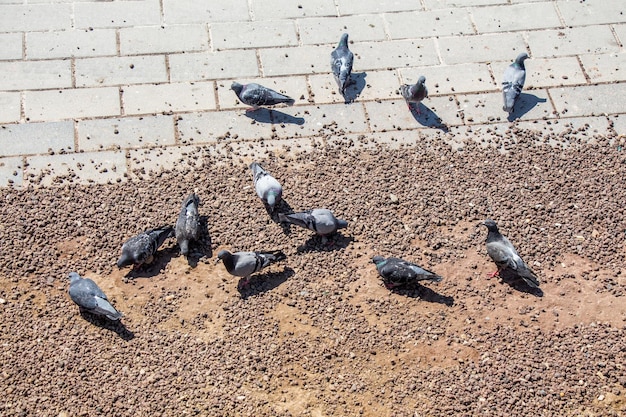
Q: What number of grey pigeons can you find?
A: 12